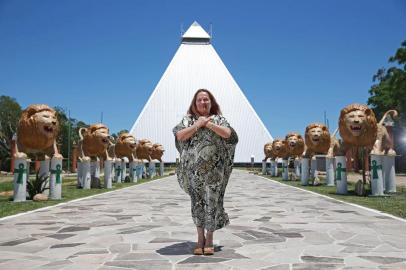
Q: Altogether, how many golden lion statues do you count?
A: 10